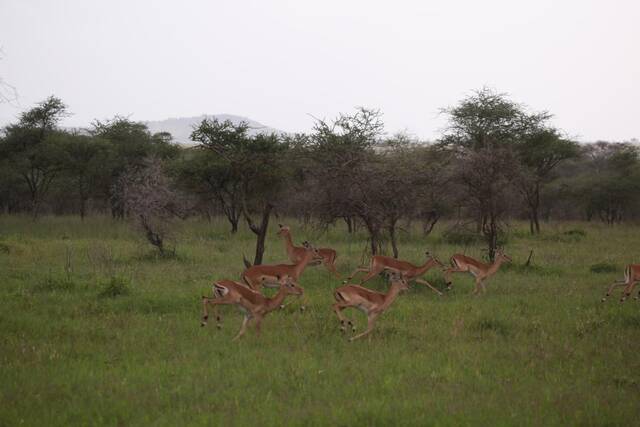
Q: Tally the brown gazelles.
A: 7